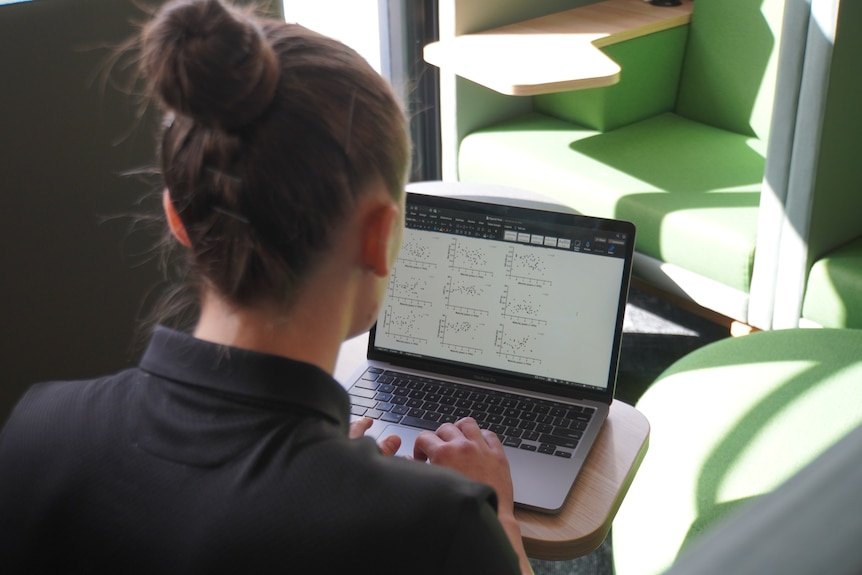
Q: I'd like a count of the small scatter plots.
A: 9